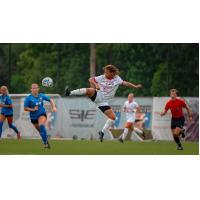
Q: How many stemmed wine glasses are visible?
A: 0